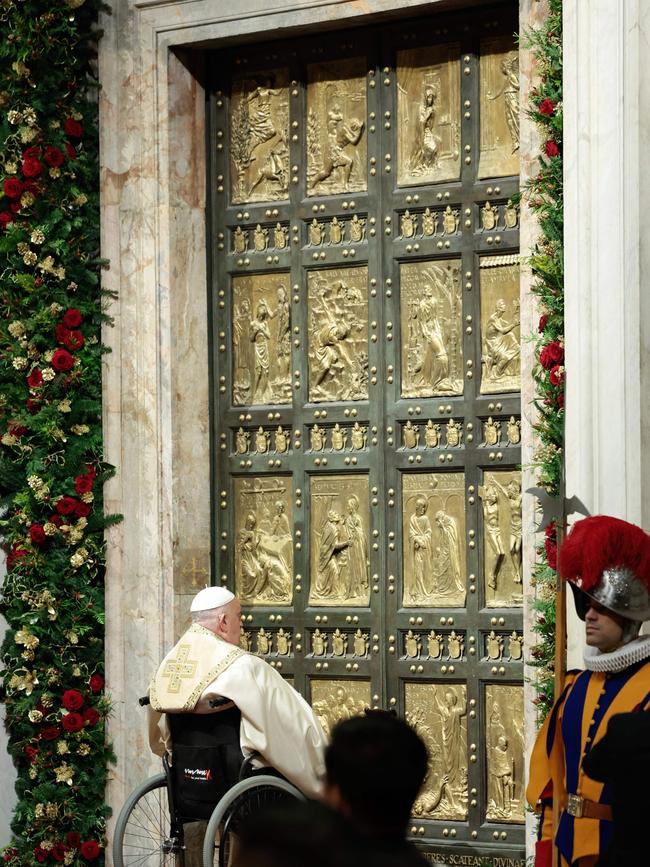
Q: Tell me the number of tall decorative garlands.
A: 2